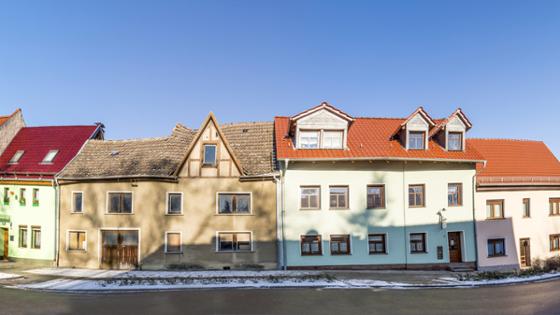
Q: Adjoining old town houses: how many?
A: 4